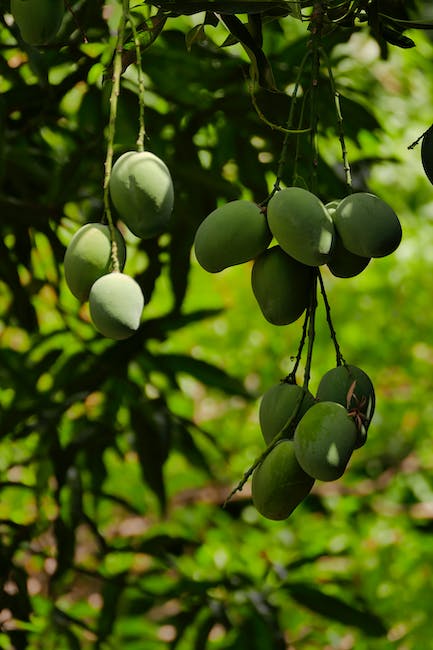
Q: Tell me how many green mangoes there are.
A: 14